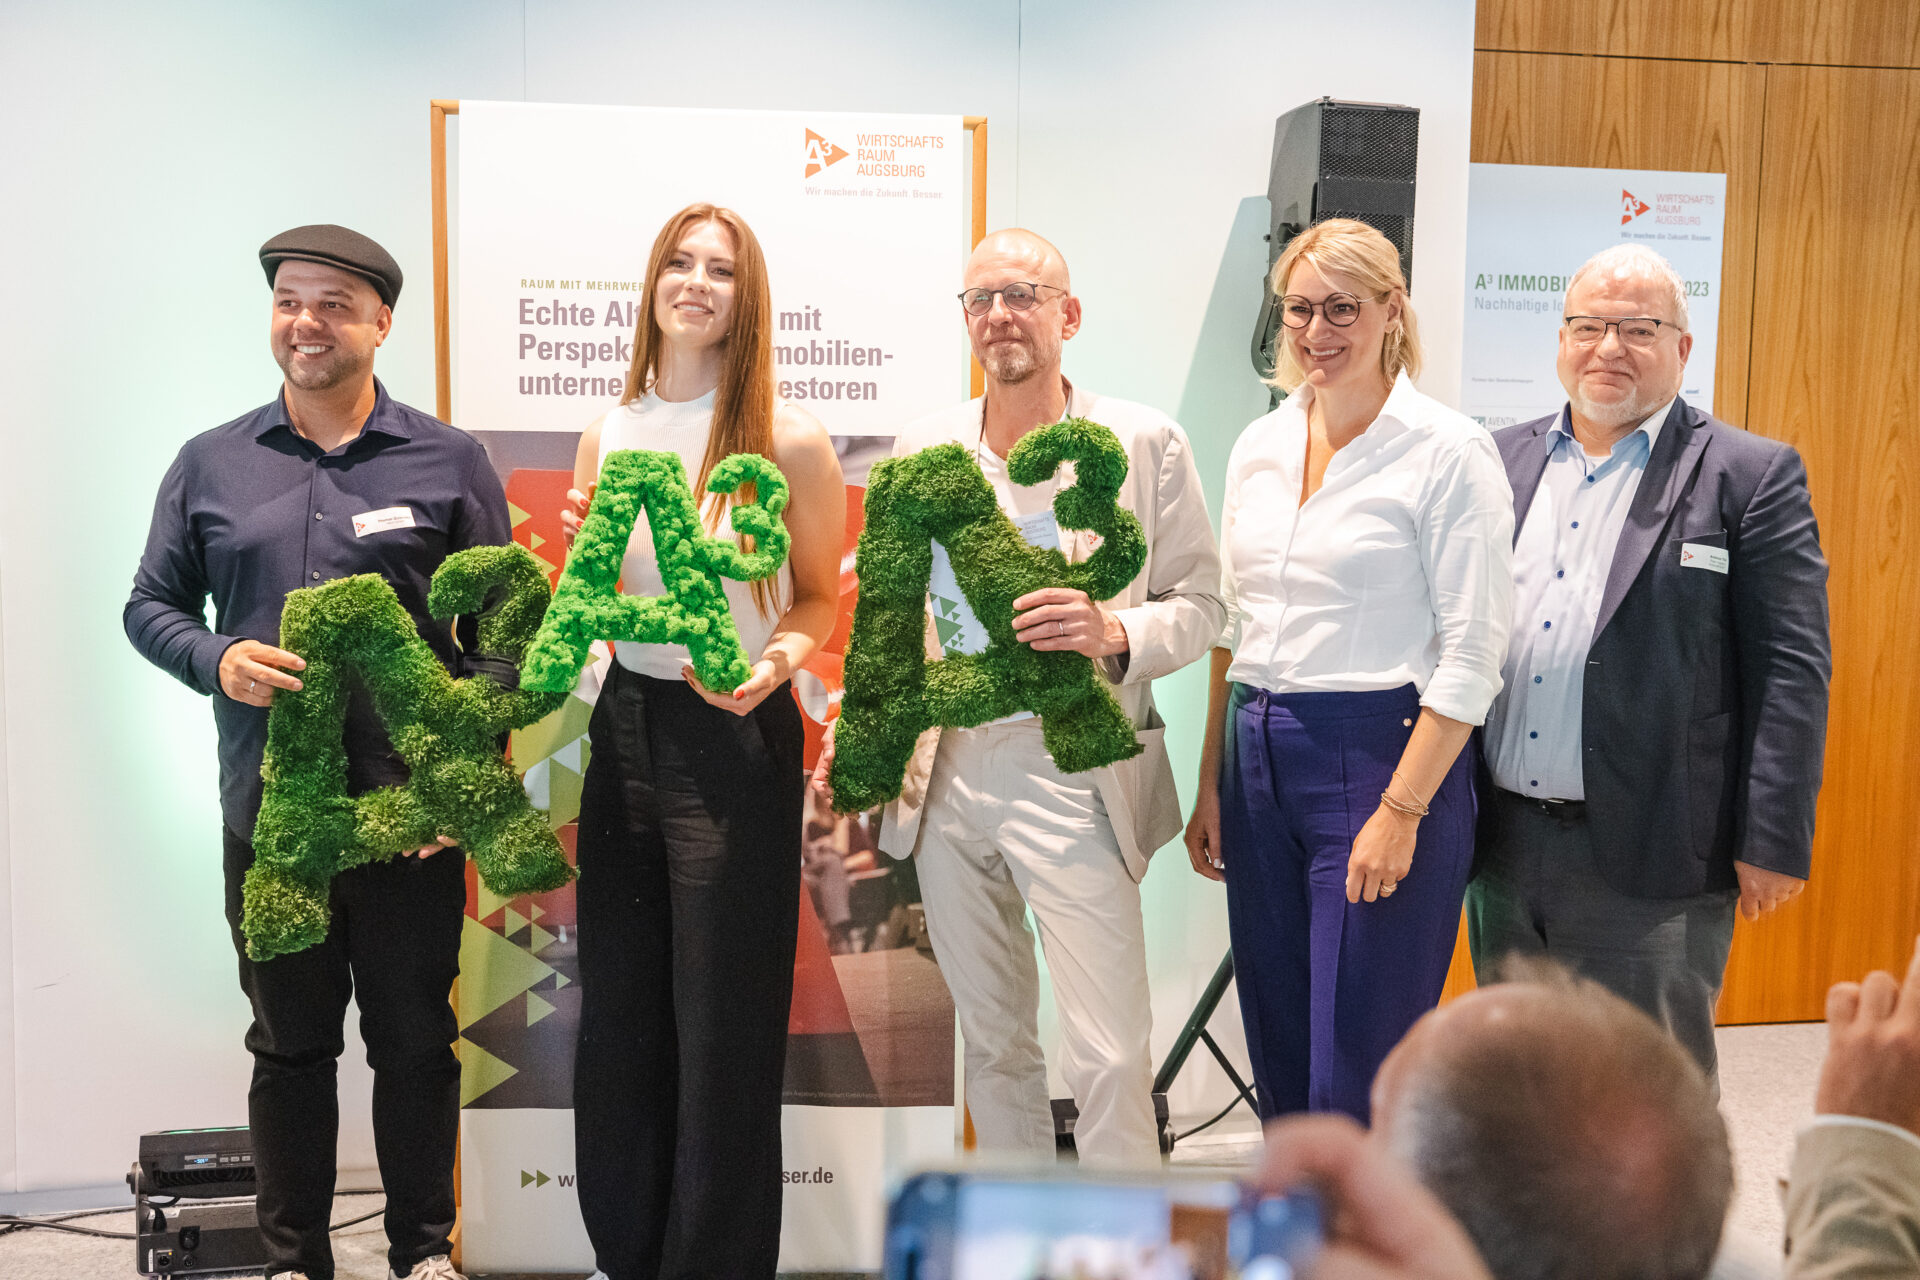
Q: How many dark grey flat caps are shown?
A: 1